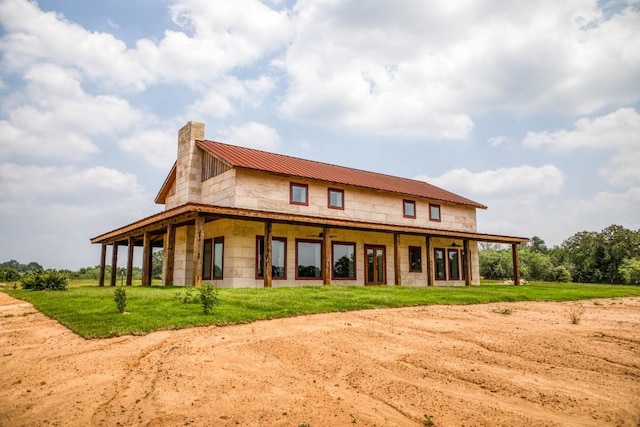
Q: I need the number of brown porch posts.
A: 12